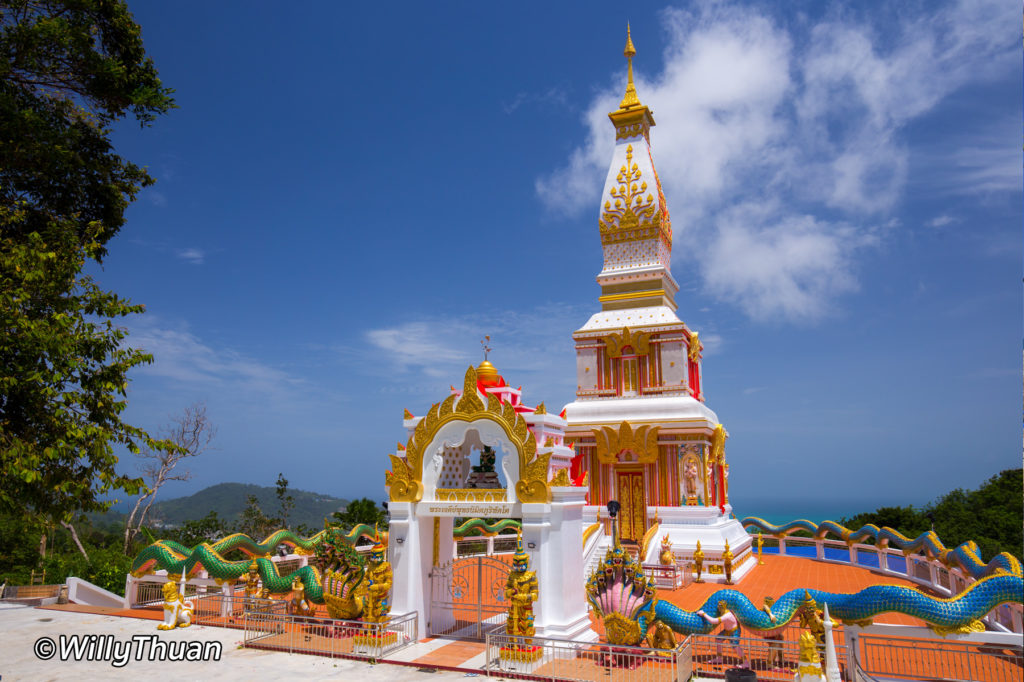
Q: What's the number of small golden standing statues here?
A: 3